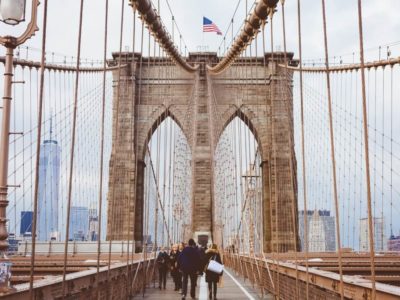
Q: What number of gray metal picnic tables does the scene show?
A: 0